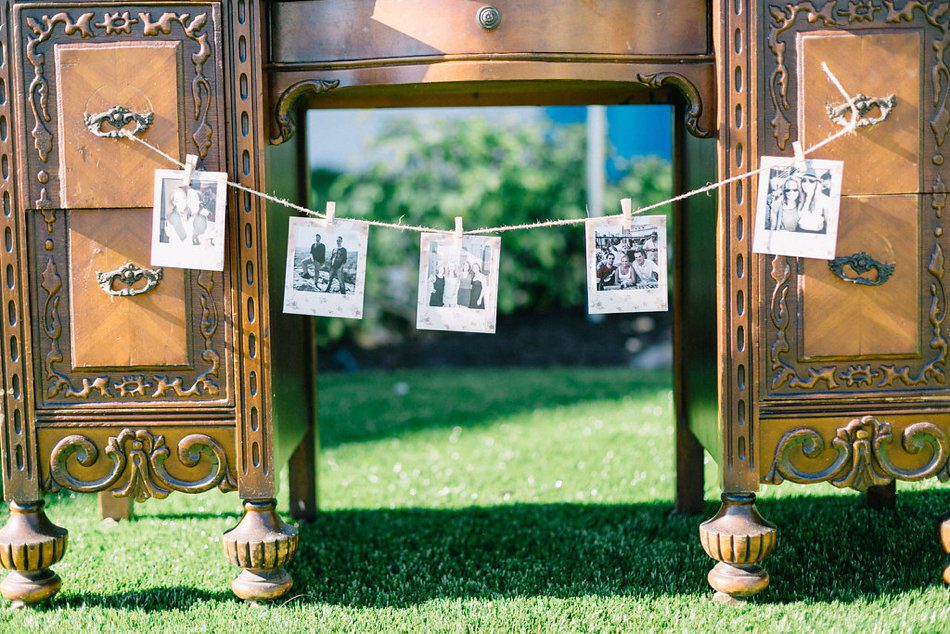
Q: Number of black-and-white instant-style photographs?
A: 5